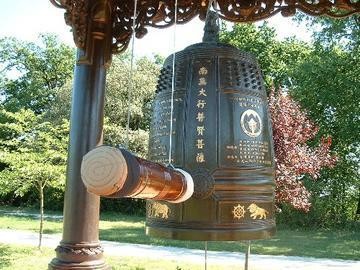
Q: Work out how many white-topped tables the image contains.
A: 0